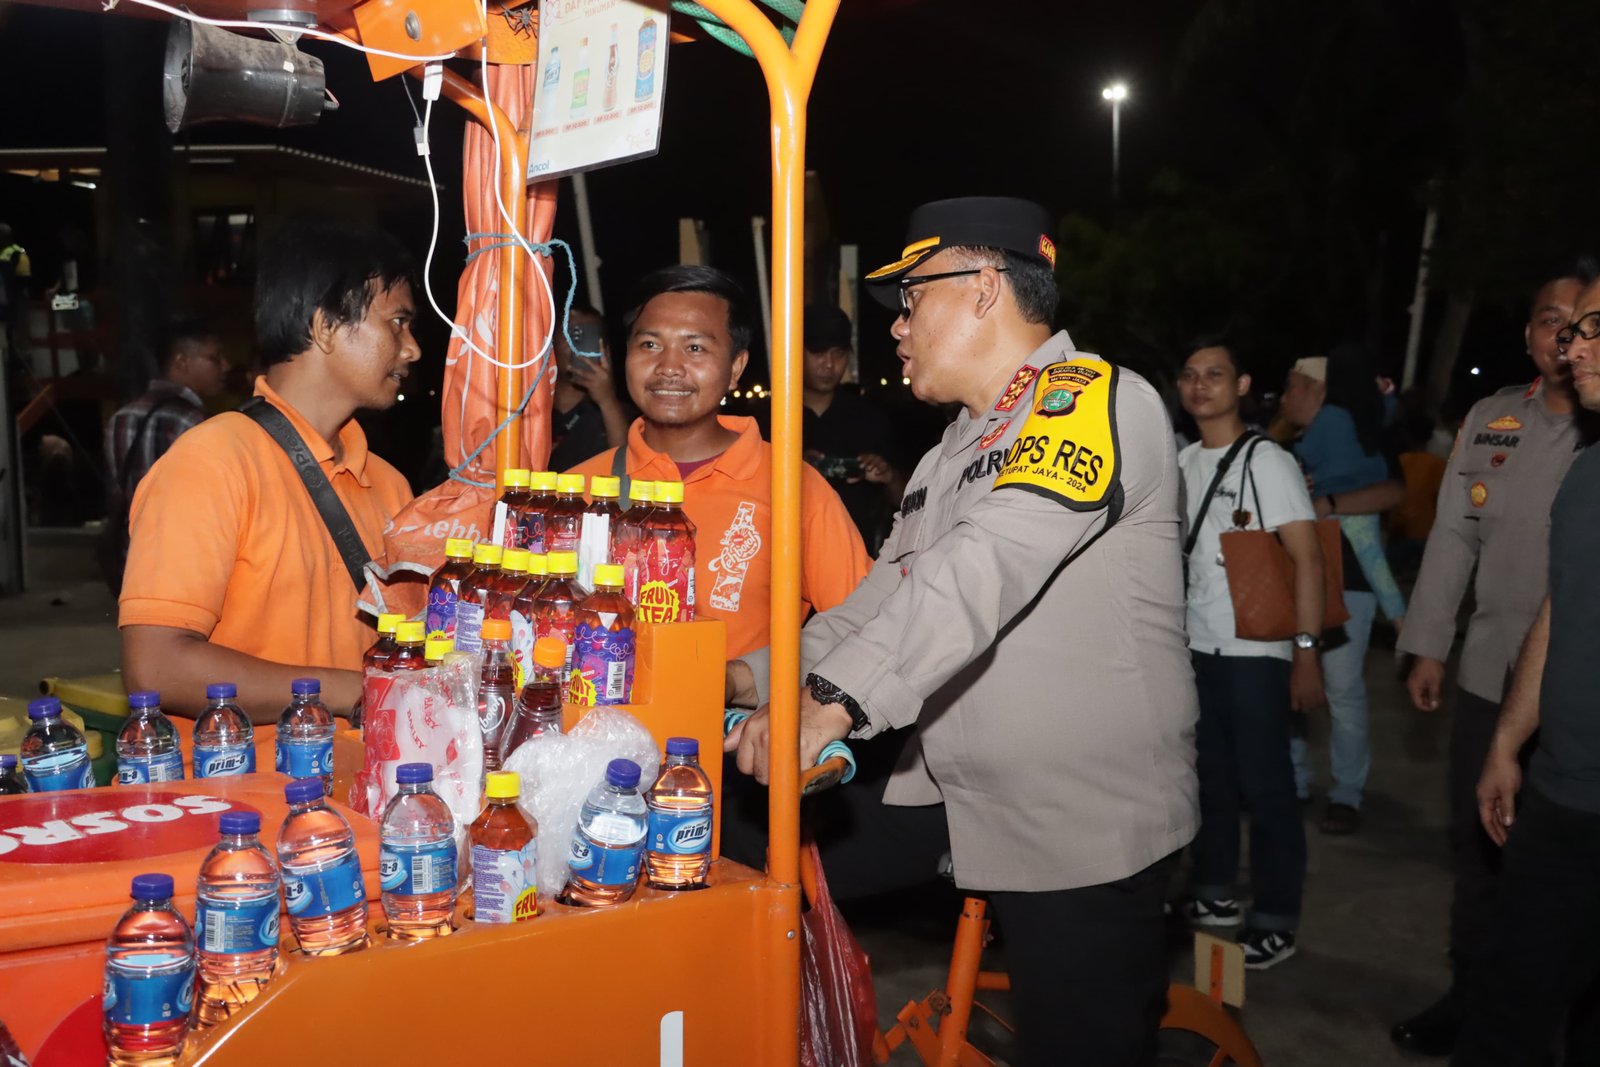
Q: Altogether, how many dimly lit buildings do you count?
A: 1